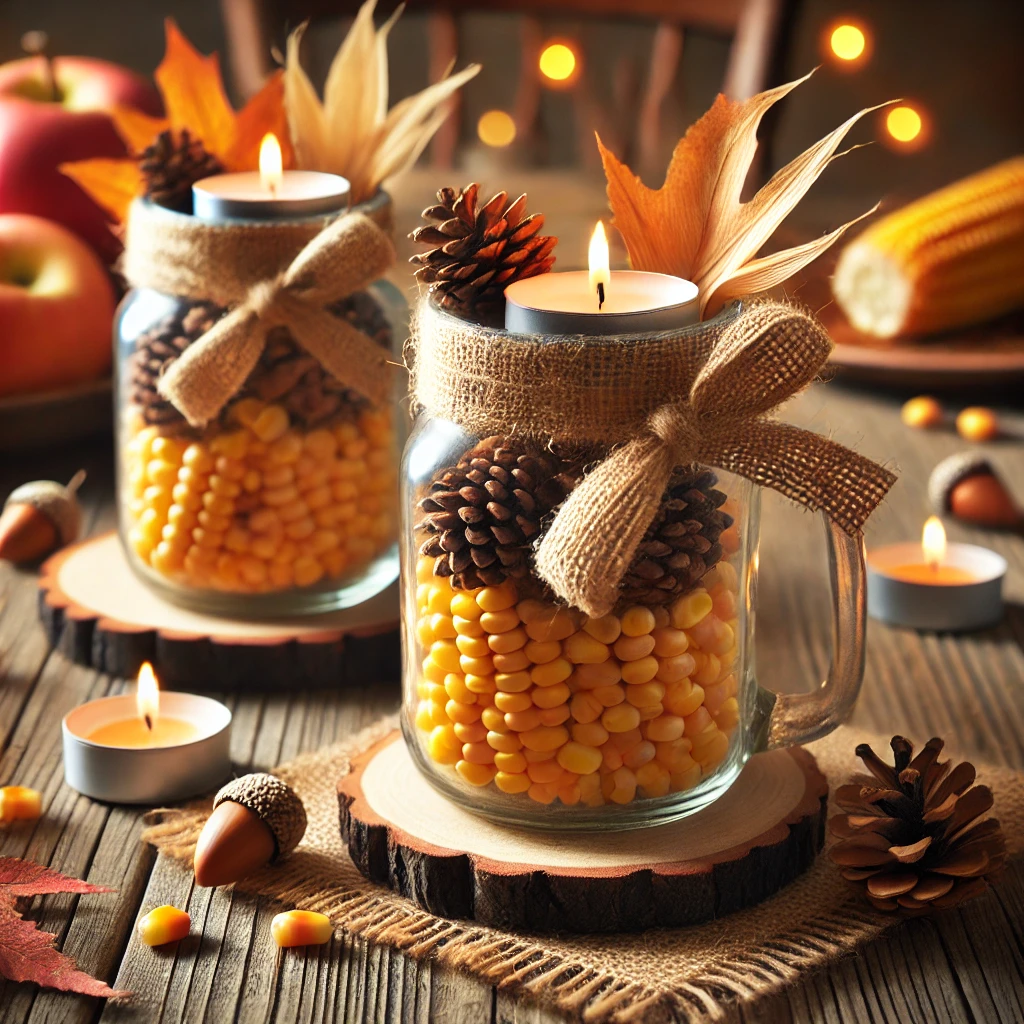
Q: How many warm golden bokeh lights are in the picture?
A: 4